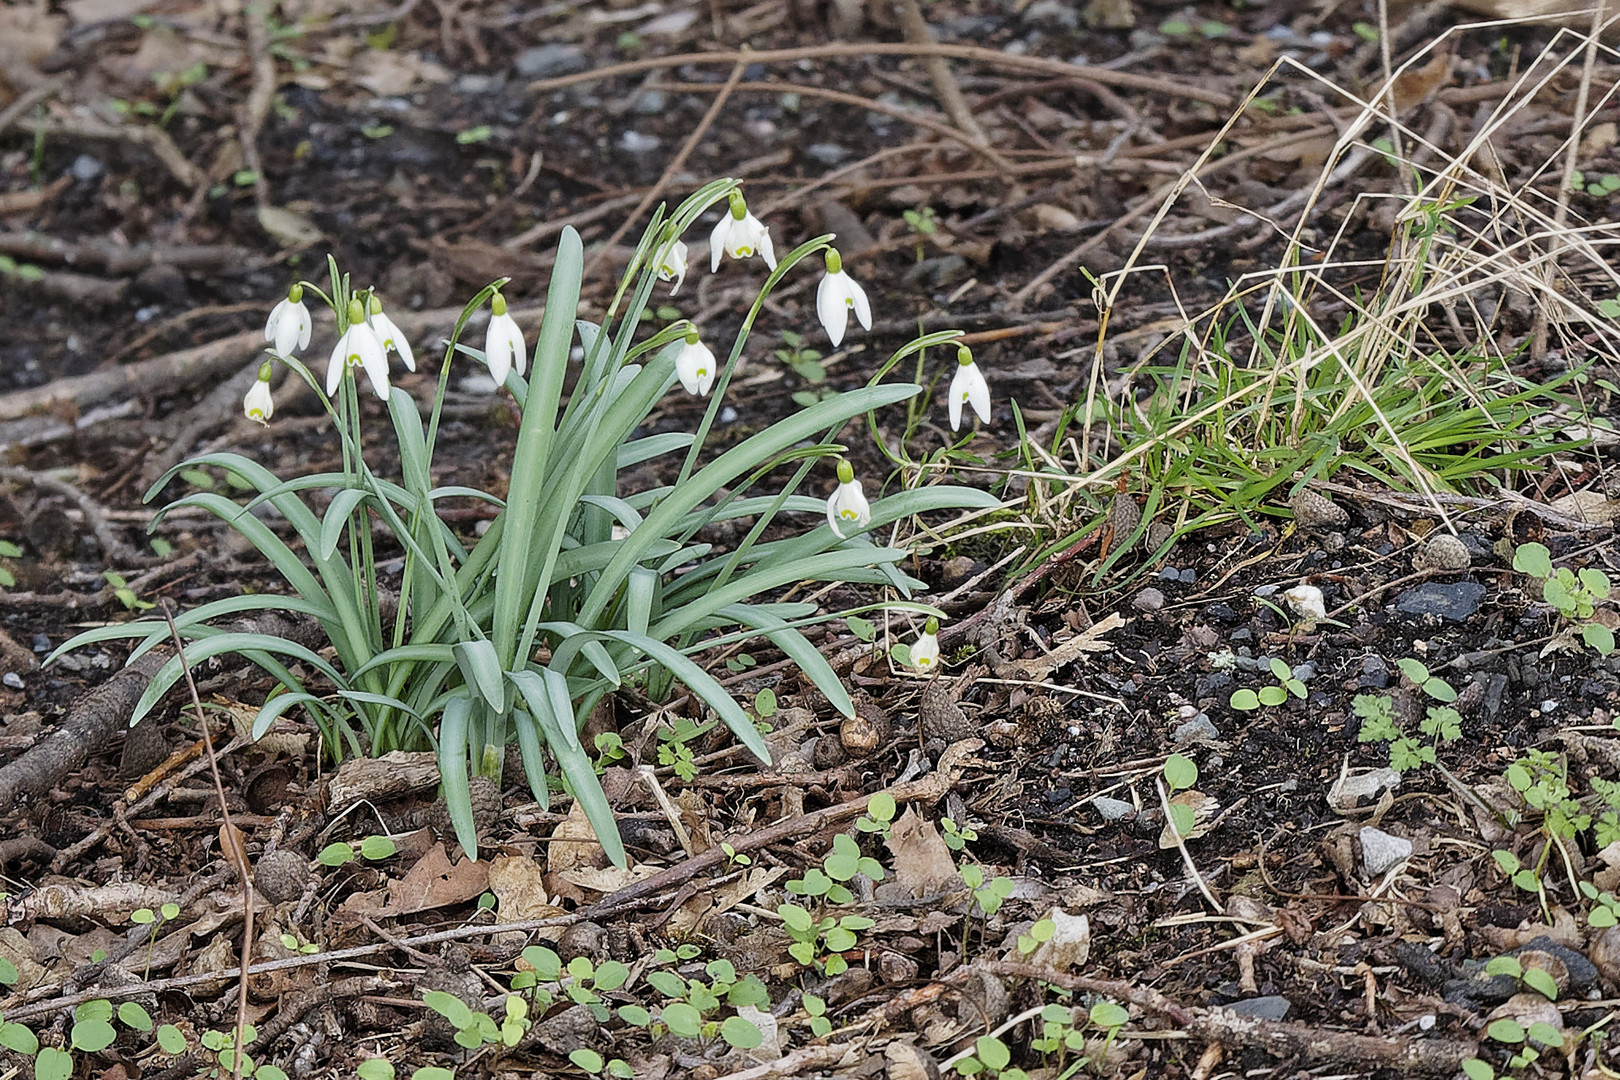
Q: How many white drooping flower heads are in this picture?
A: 12